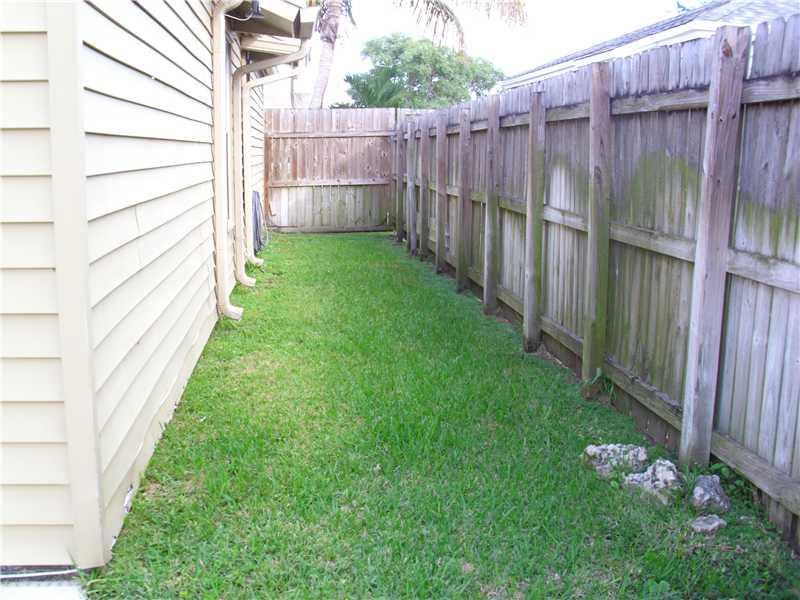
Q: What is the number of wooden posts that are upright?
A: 9